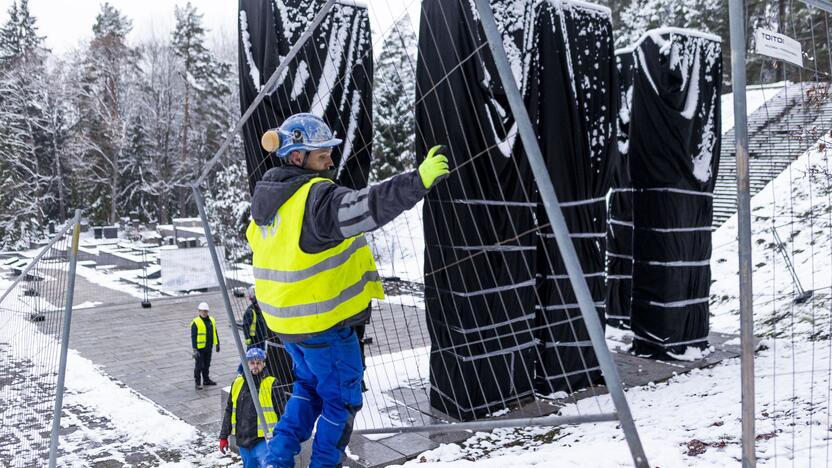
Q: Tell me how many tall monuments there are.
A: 5